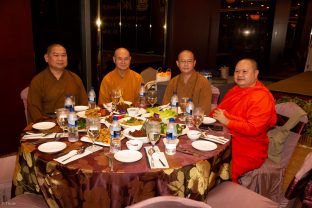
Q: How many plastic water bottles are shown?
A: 8